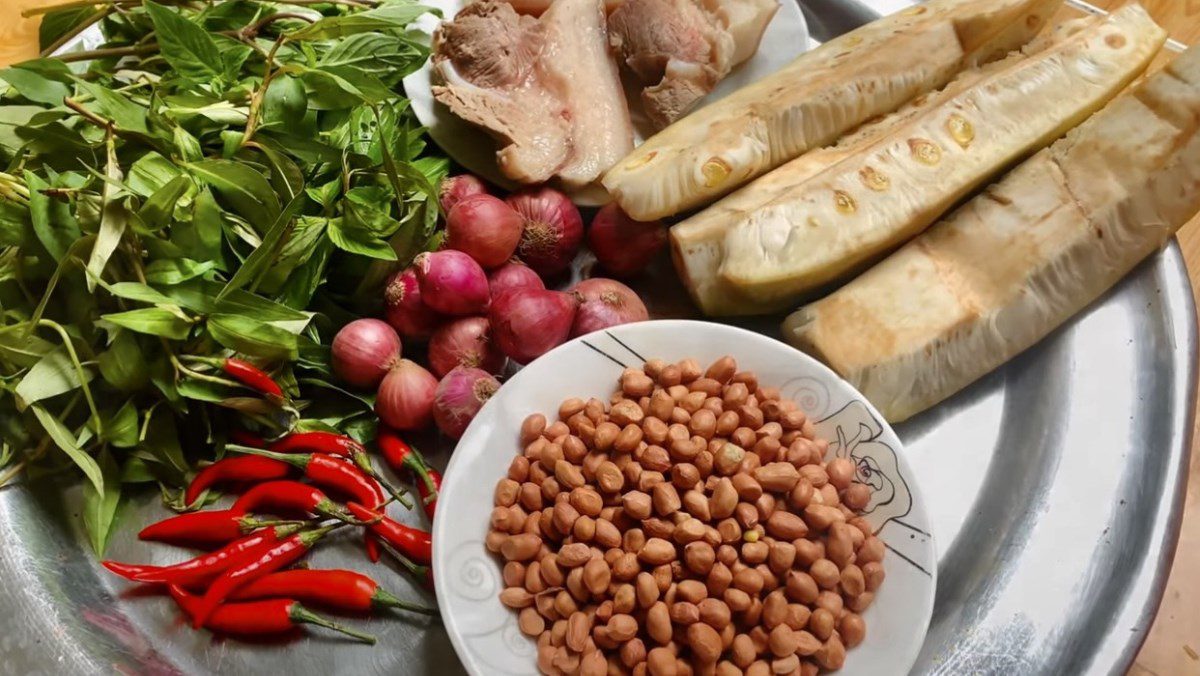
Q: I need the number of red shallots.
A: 13